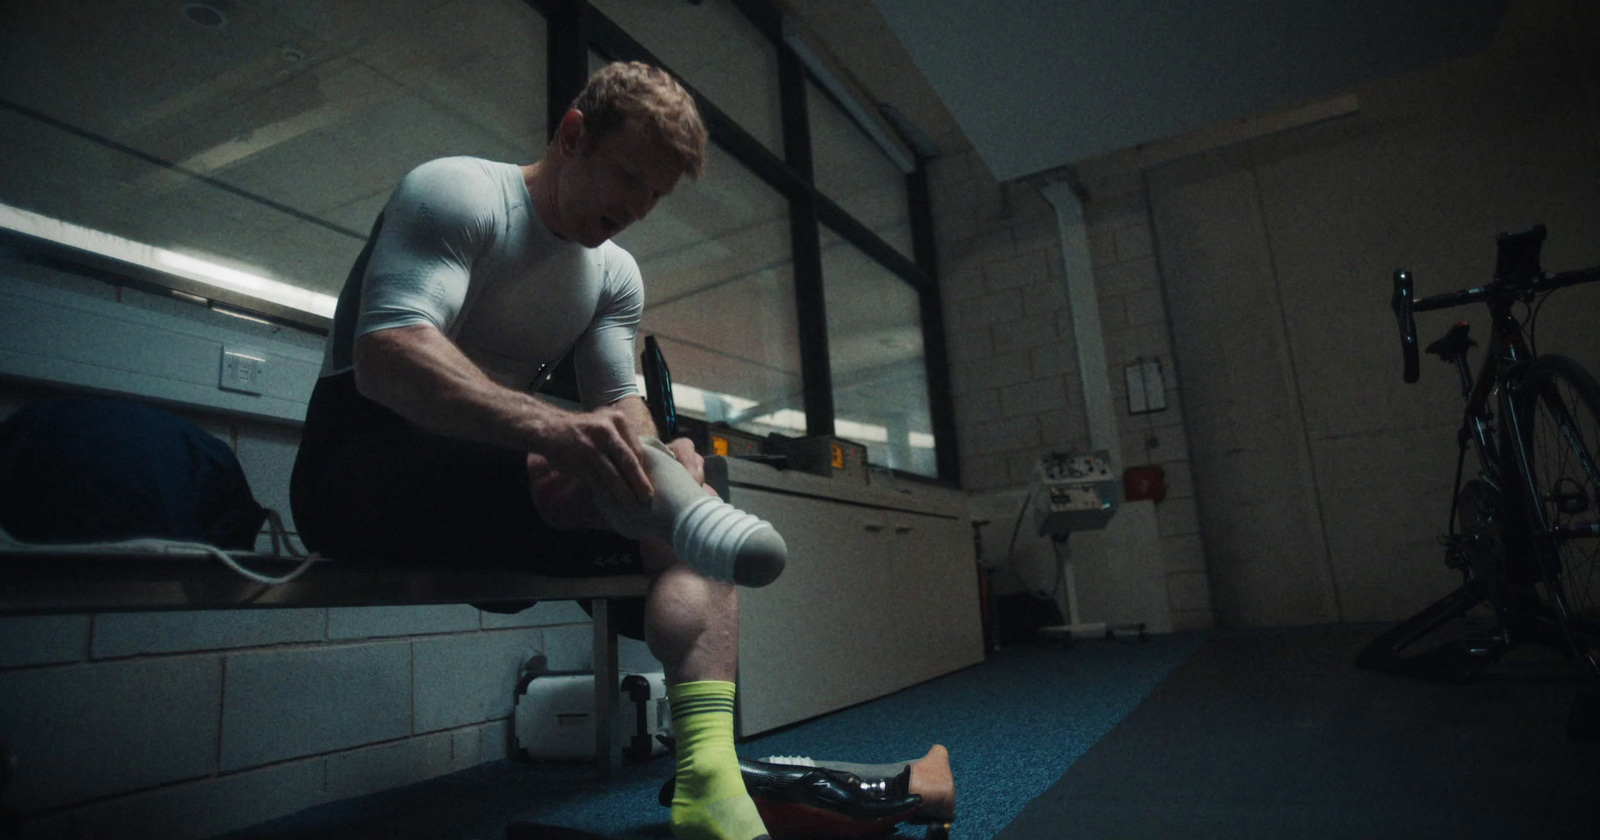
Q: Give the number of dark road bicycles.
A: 1